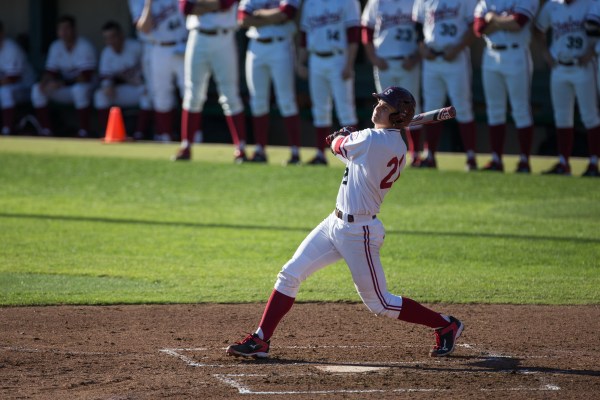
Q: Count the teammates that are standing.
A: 8